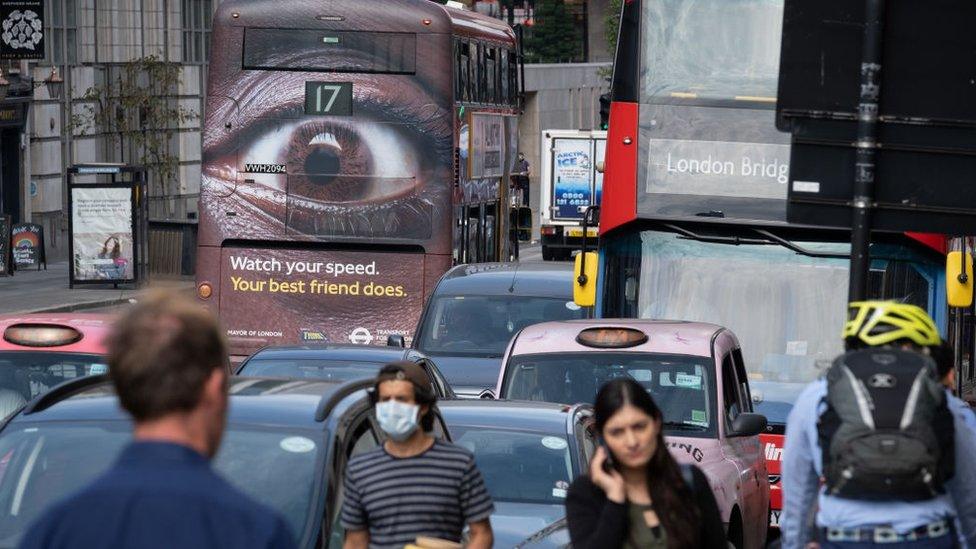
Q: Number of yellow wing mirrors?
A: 2